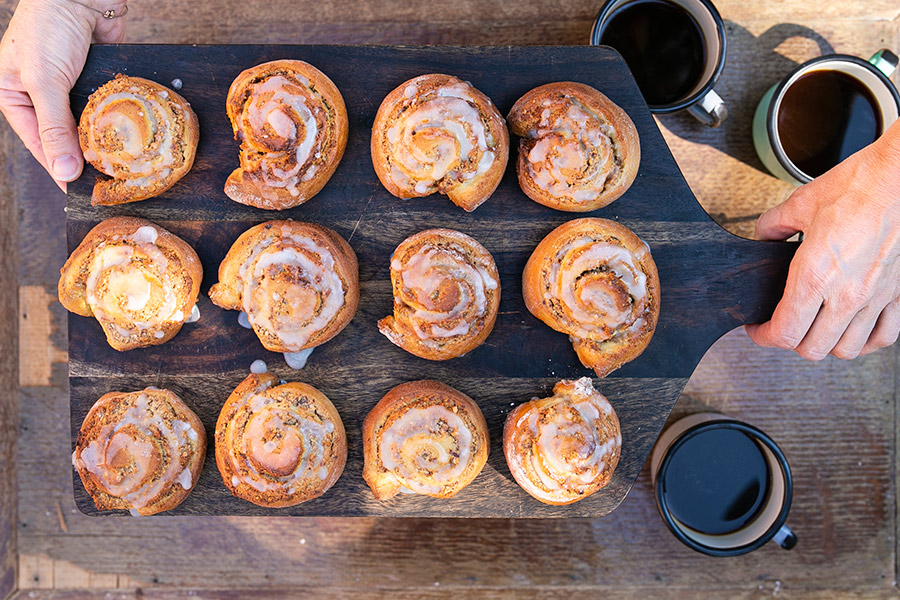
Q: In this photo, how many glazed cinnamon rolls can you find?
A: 12